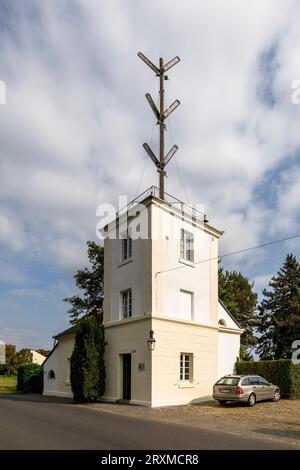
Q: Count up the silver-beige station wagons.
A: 1